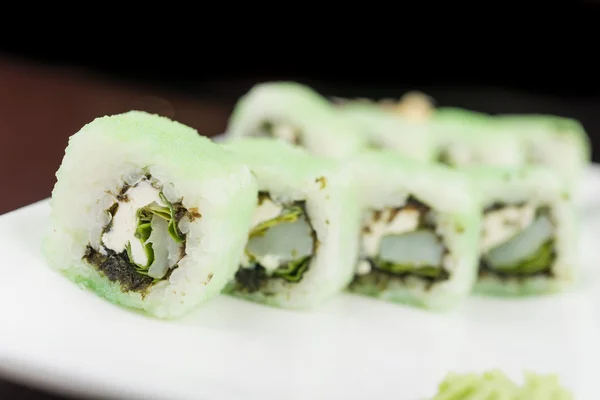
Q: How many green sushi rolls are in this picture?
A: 8